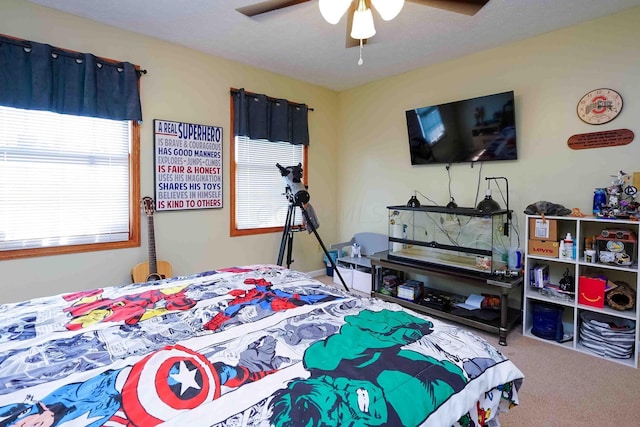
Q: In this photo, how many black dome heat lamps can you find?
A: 3